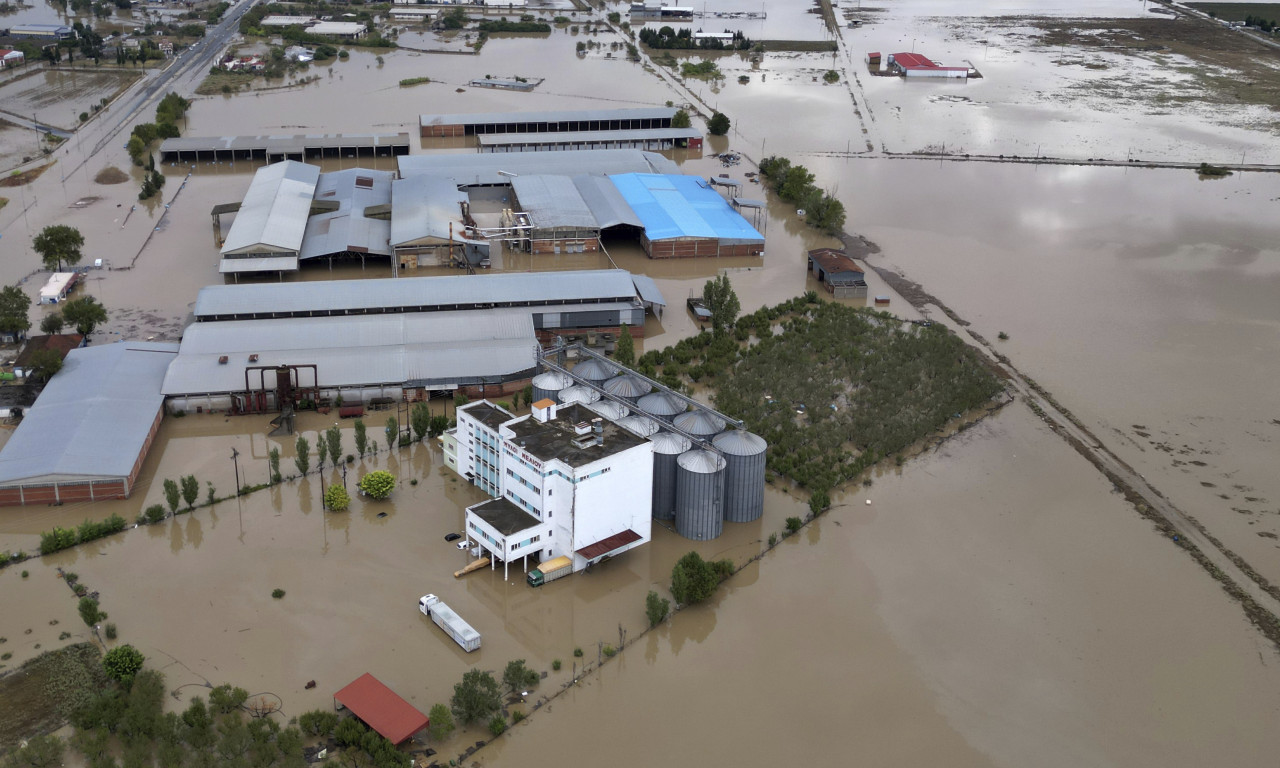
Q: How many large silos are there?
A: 11